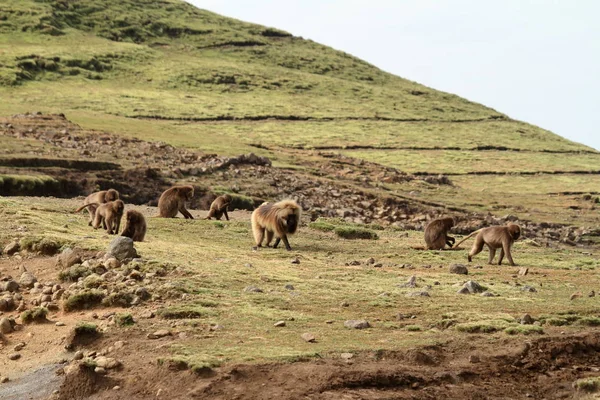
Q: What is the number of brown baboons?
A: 8